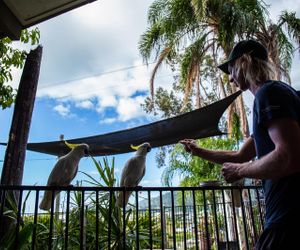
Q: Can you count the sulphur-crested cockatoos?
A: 2